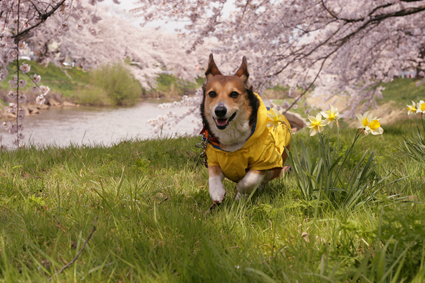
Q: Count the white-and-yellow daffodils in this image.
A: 7